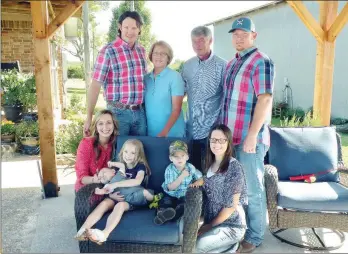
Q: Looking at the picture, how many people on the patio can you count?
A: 9